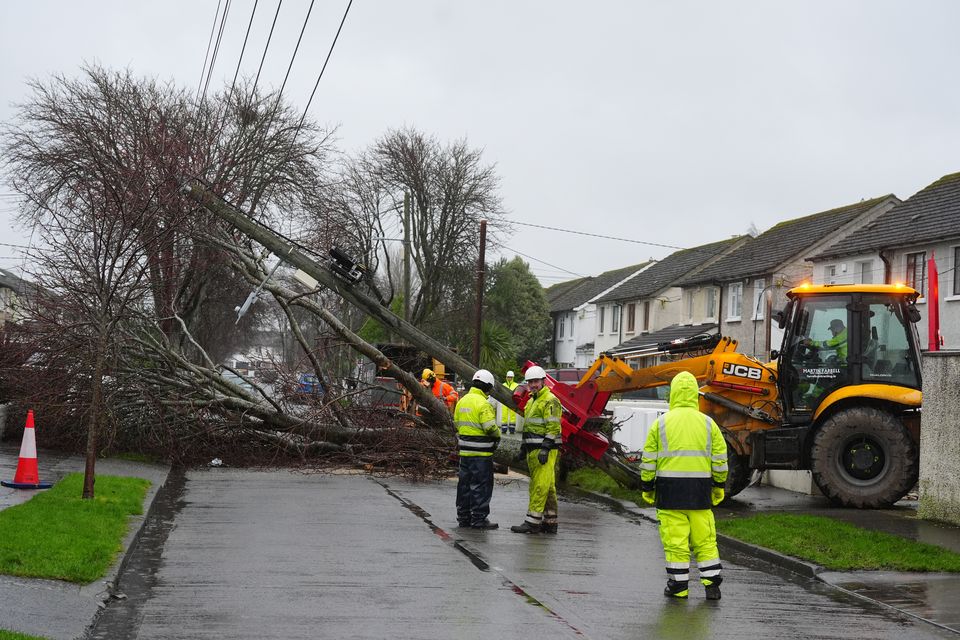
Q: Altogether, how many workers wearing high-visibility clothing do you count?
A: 6